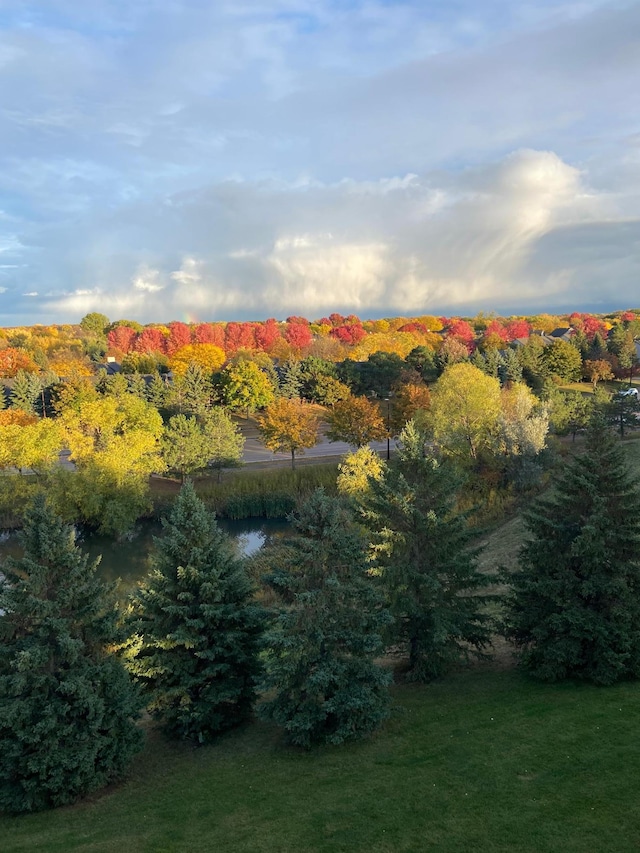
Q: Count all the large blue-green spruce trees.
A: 5